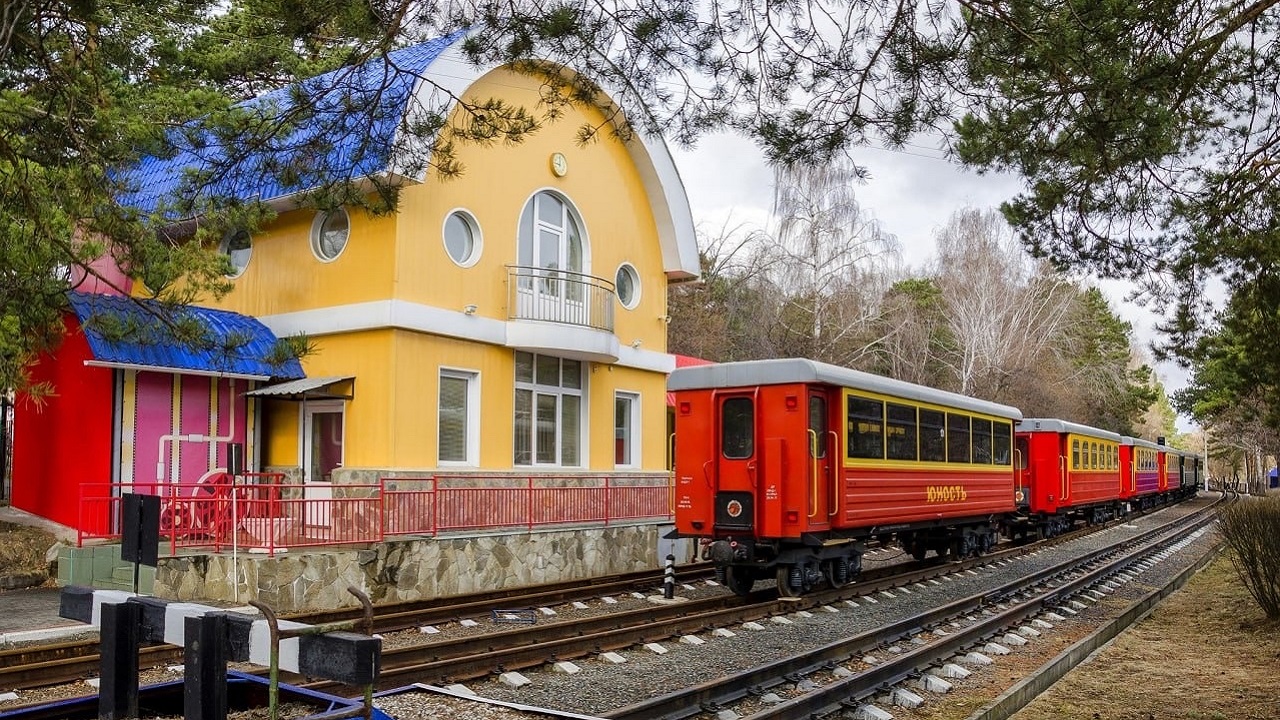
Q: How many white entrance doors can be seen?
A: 1